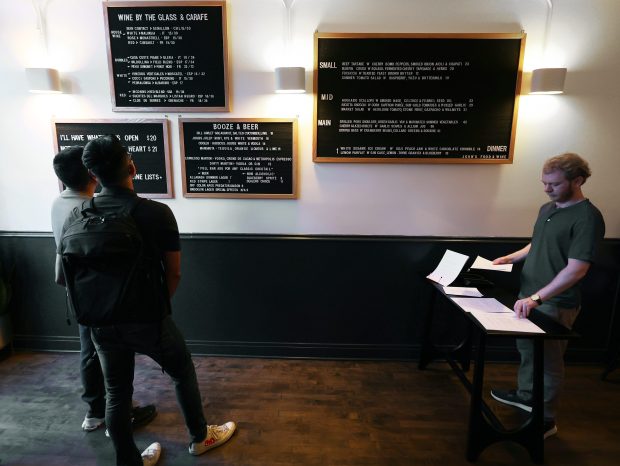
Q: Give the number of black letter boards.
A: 4